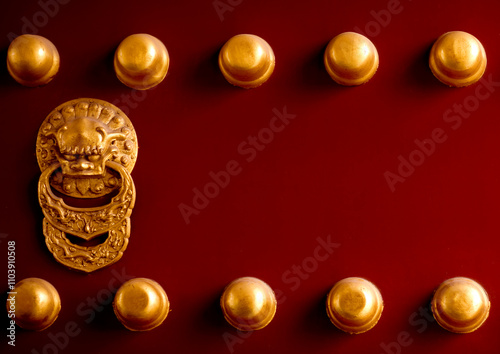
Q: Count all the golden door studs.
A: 10